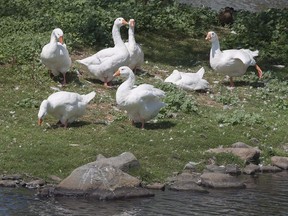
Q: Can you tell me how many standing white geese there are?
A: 6